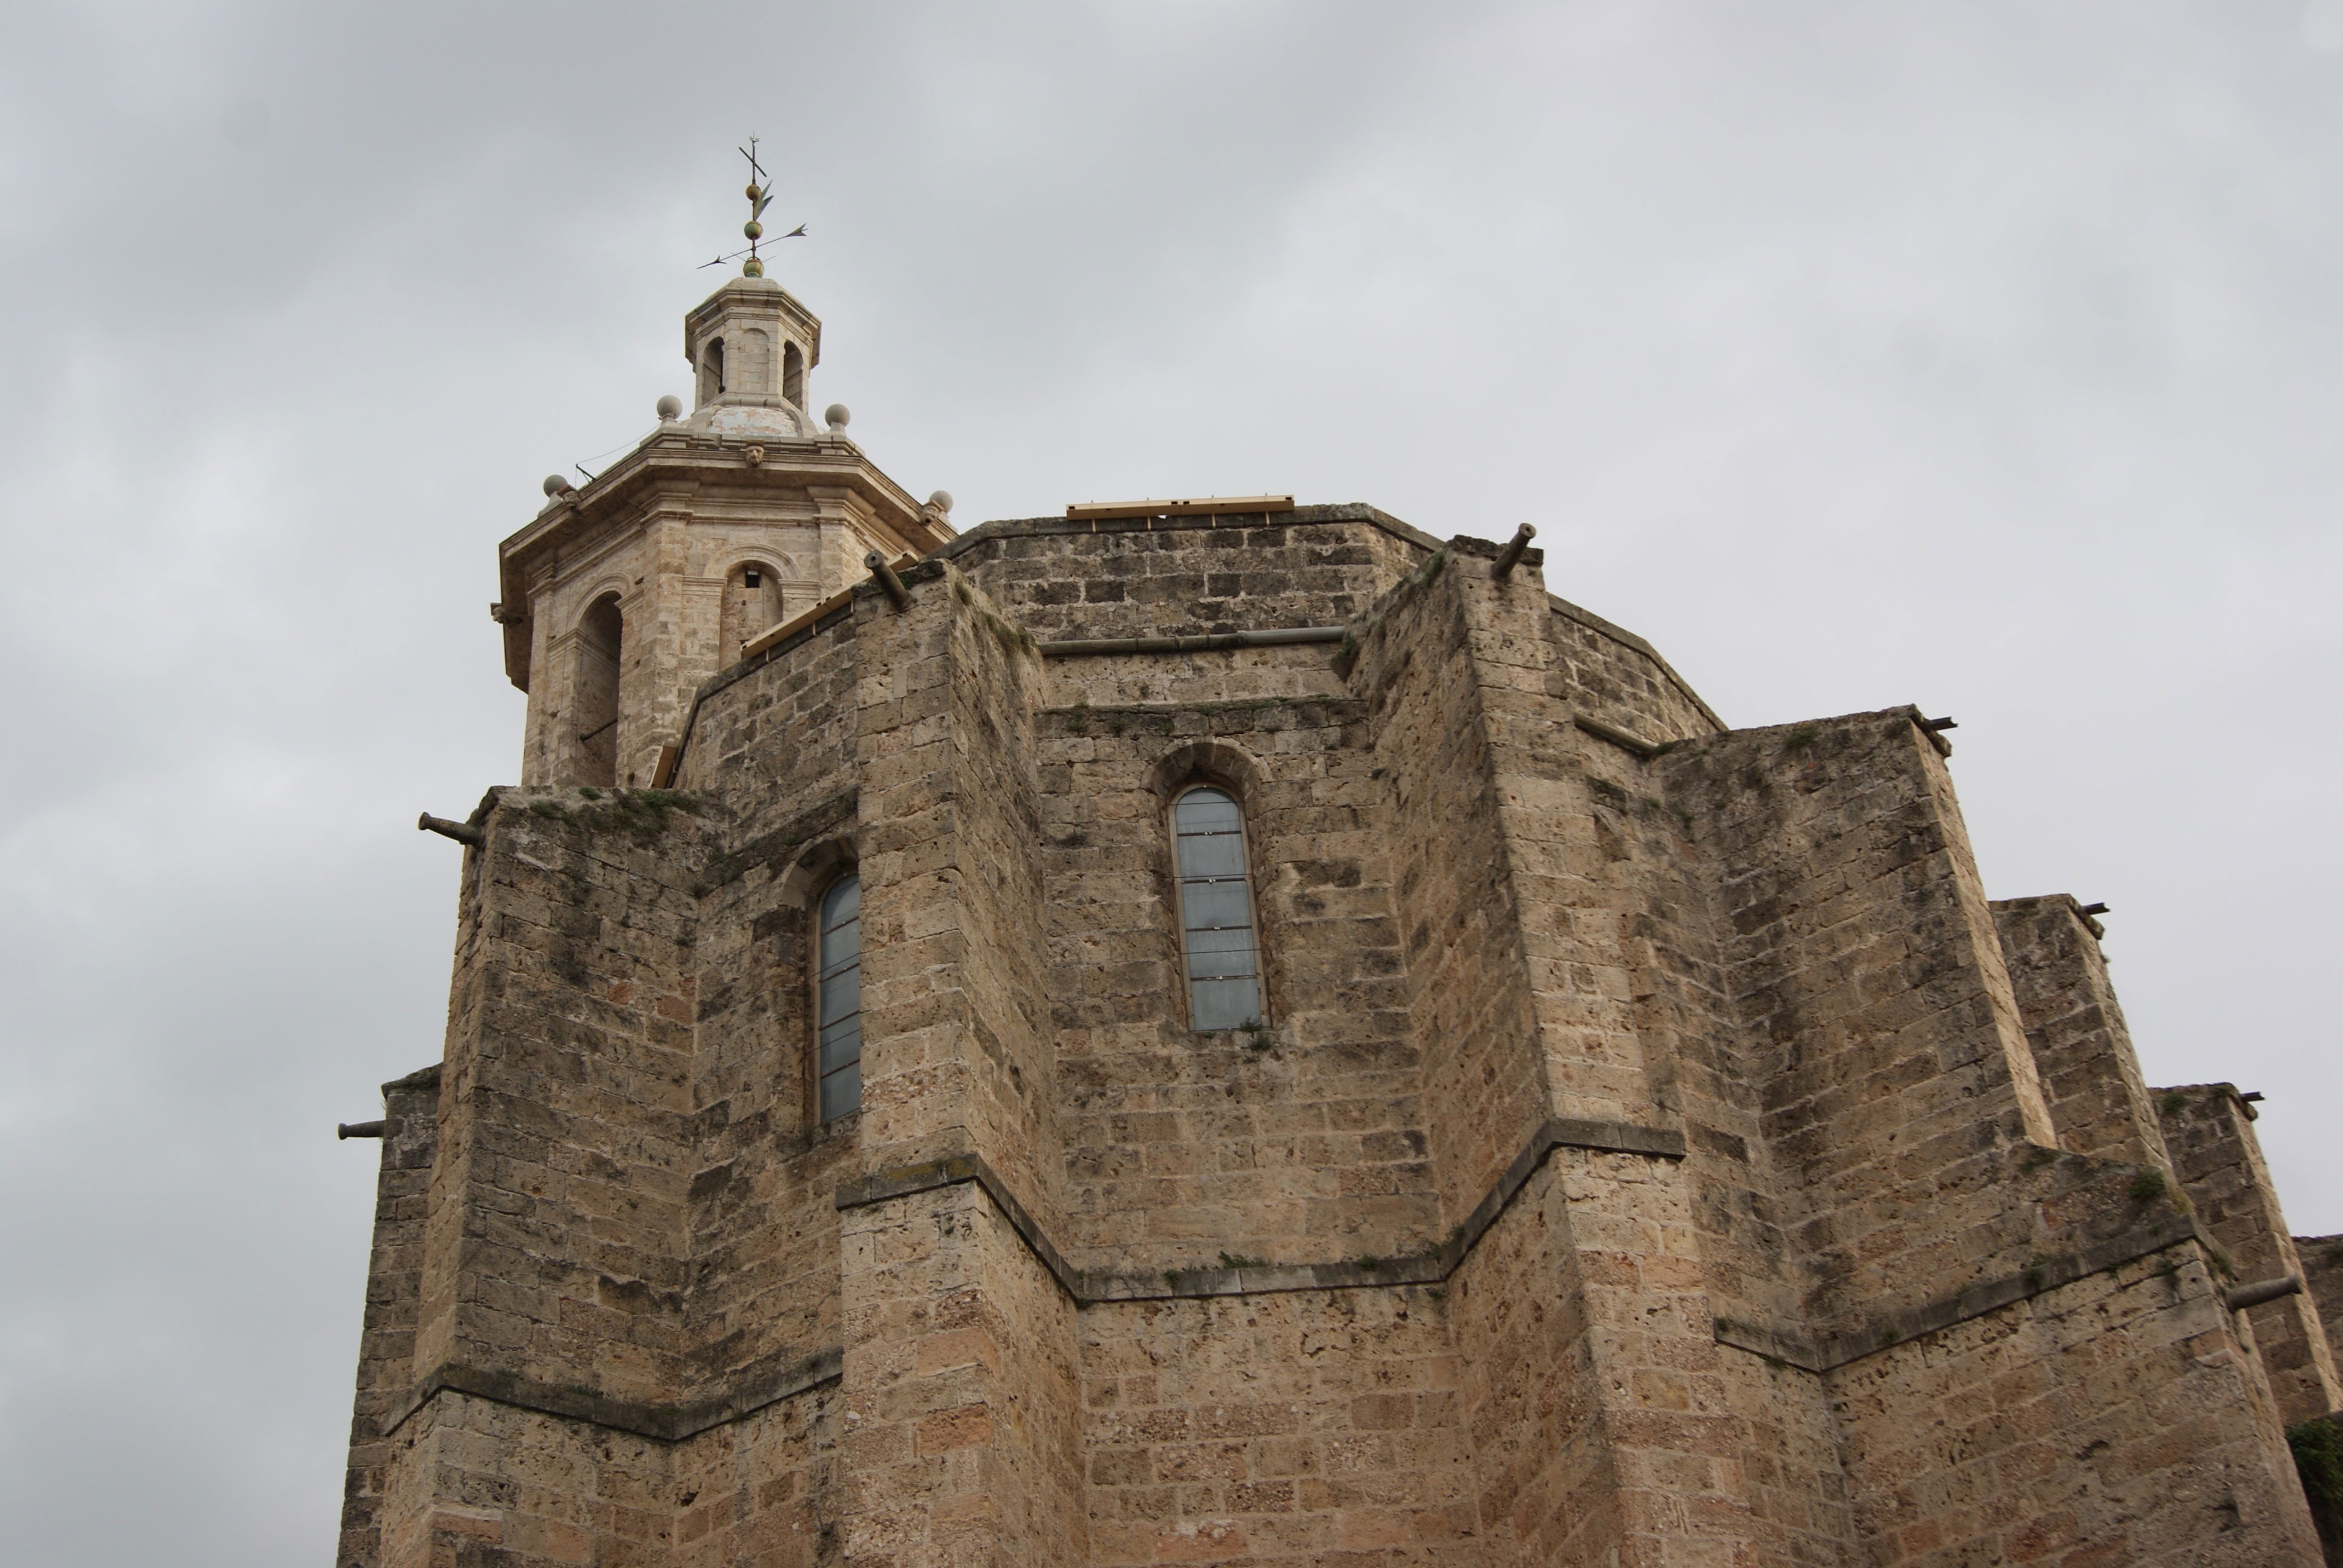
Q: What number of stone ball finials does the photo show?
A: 4